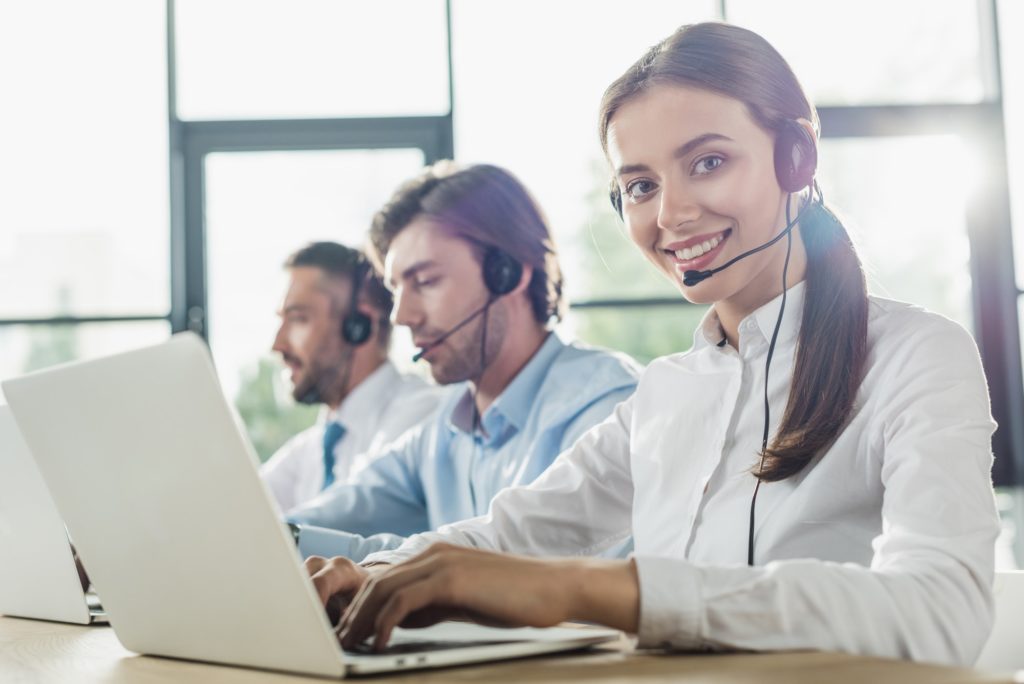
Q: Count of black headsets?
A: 3